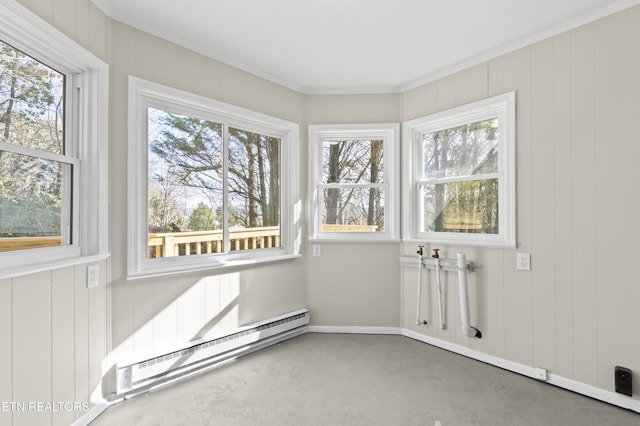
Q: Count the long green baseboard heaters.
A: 0